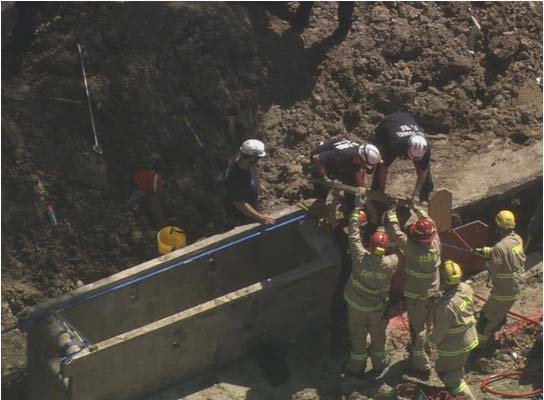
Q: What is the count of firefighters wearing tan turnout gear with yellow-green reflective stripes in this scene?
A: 4